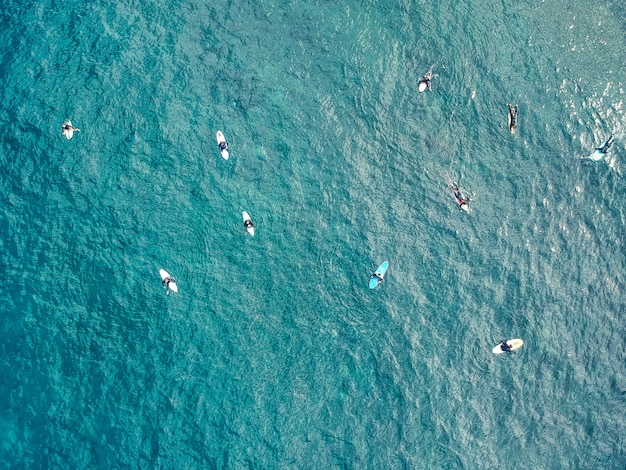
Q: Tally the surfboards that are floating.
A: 10